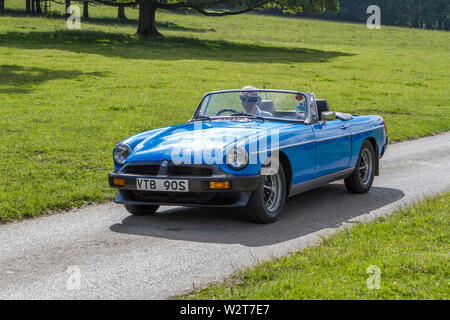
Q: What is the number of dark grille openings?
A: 2